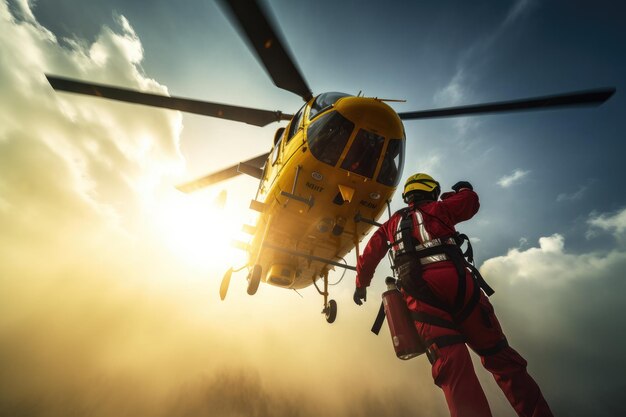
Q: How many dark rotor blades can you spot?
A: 4